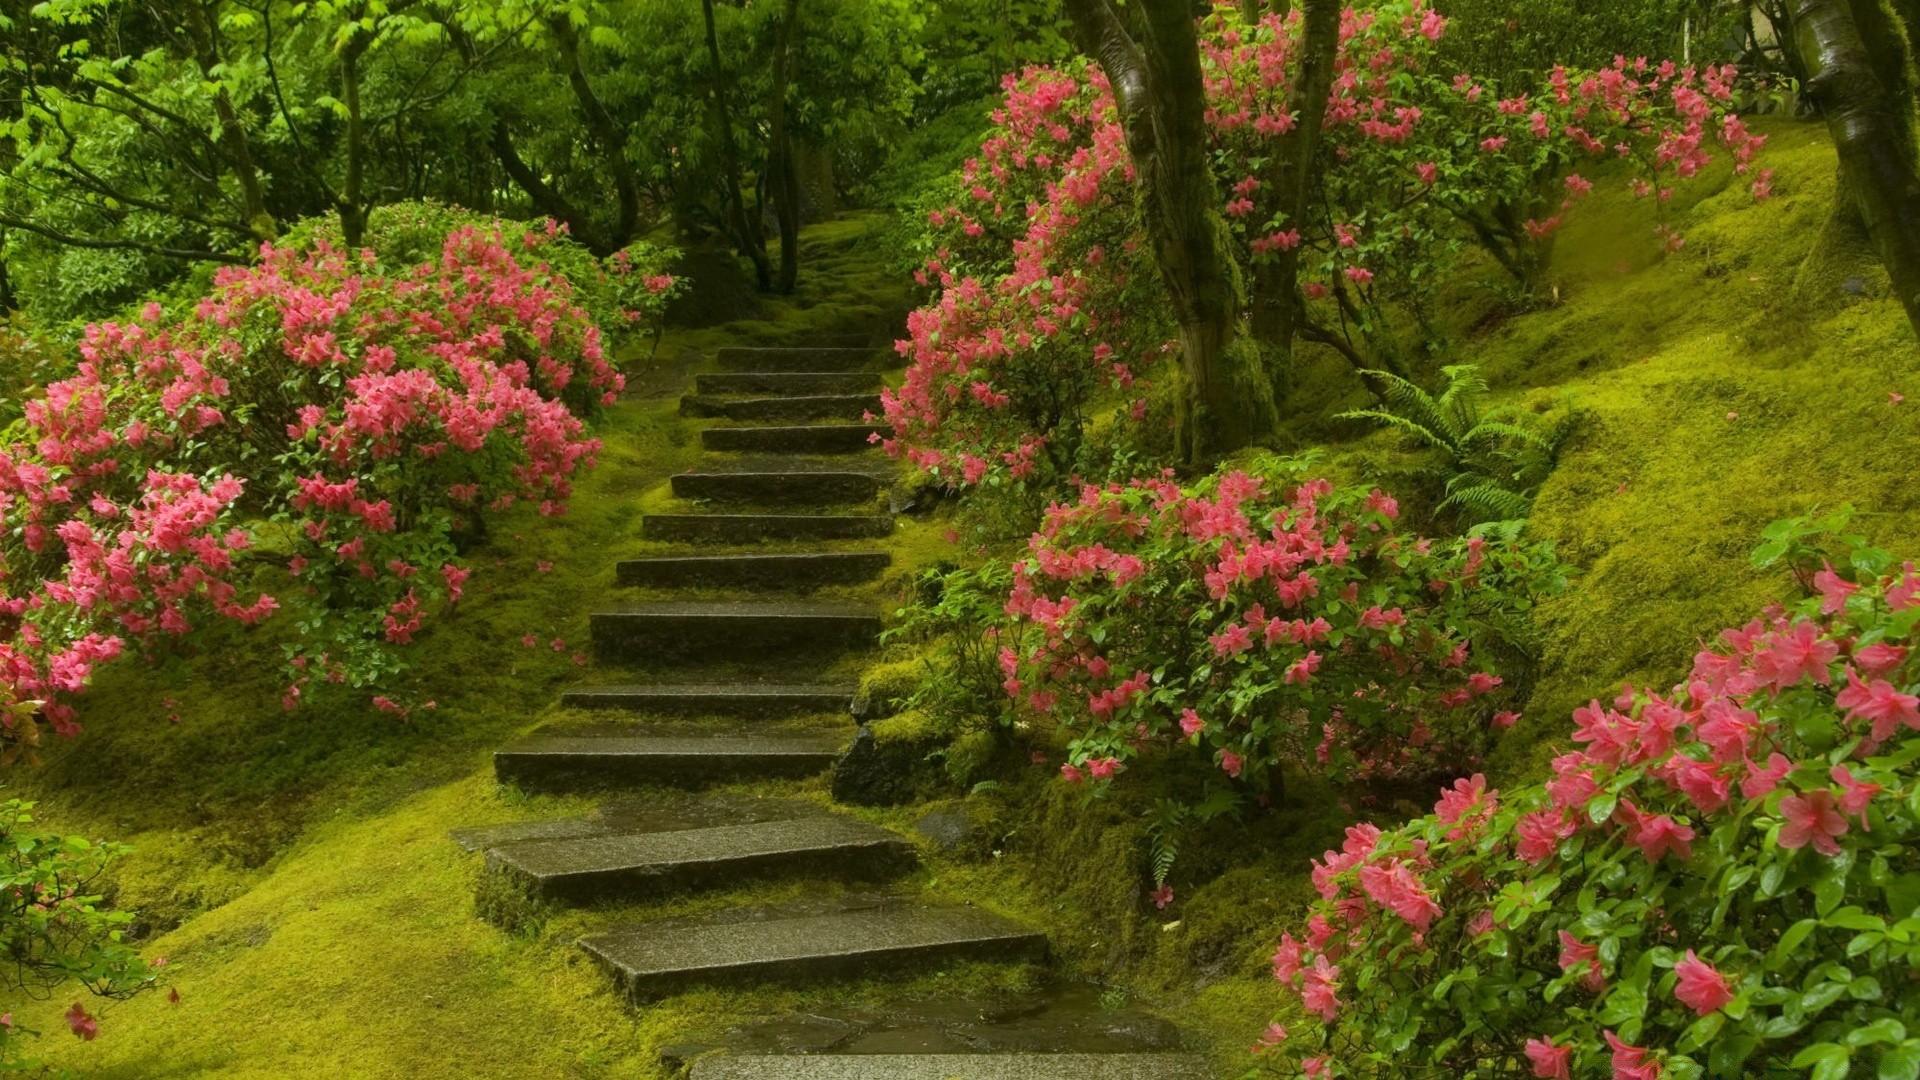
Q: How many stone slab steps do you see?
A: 13